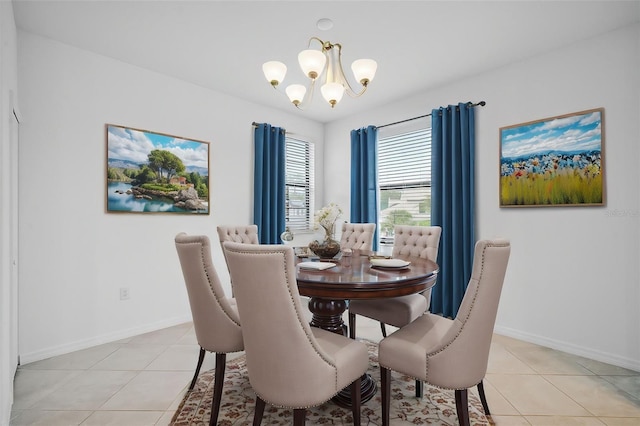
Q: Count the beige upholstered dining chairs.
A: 6